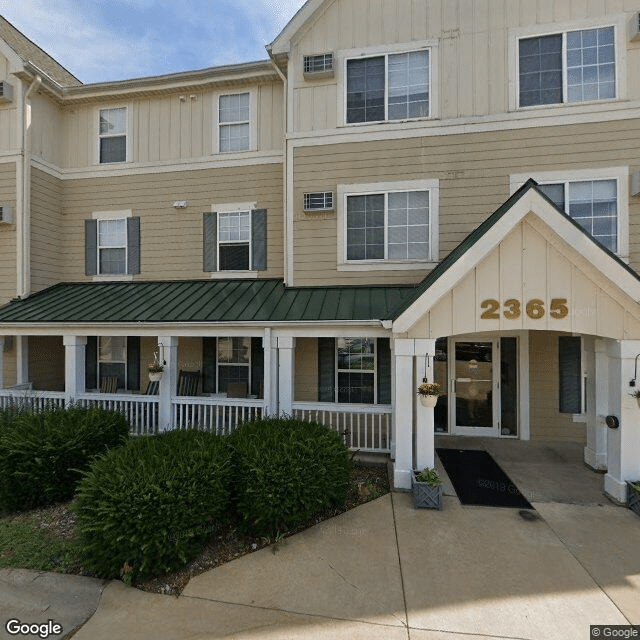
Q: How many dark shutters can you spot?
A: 11